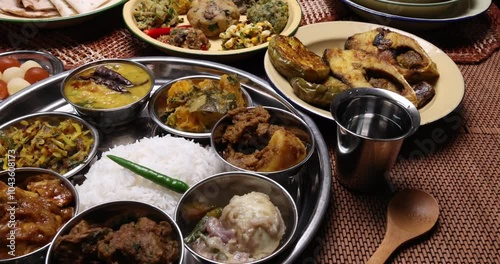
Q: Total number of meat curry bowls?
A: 3